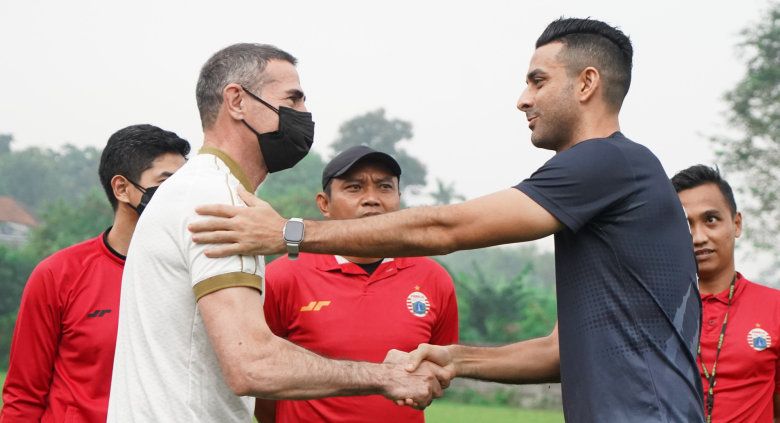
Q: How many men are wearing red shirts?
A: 3